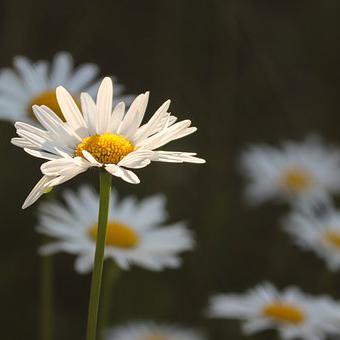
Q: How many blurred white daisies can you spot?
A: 6